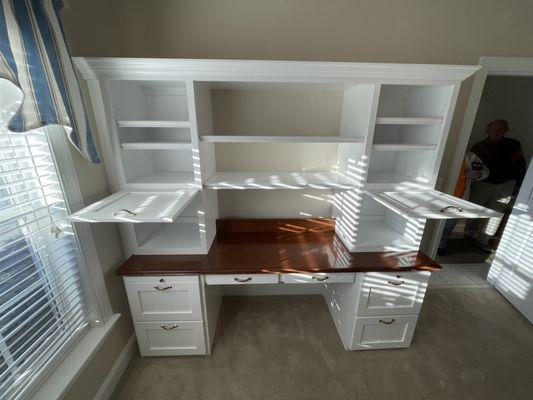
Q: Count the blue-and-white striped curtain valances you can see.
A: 1